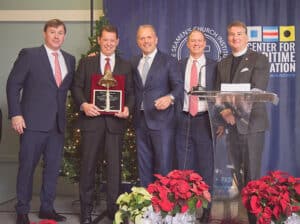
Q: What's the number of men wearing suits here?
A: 5